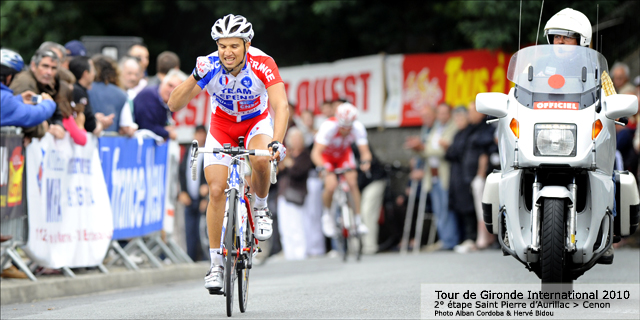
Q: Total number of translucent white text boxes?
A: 1